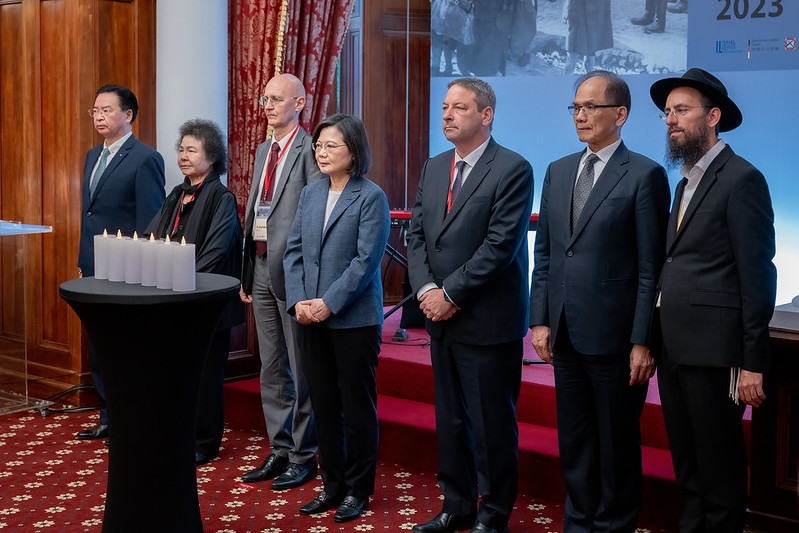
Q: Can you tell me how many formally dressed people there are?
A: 7